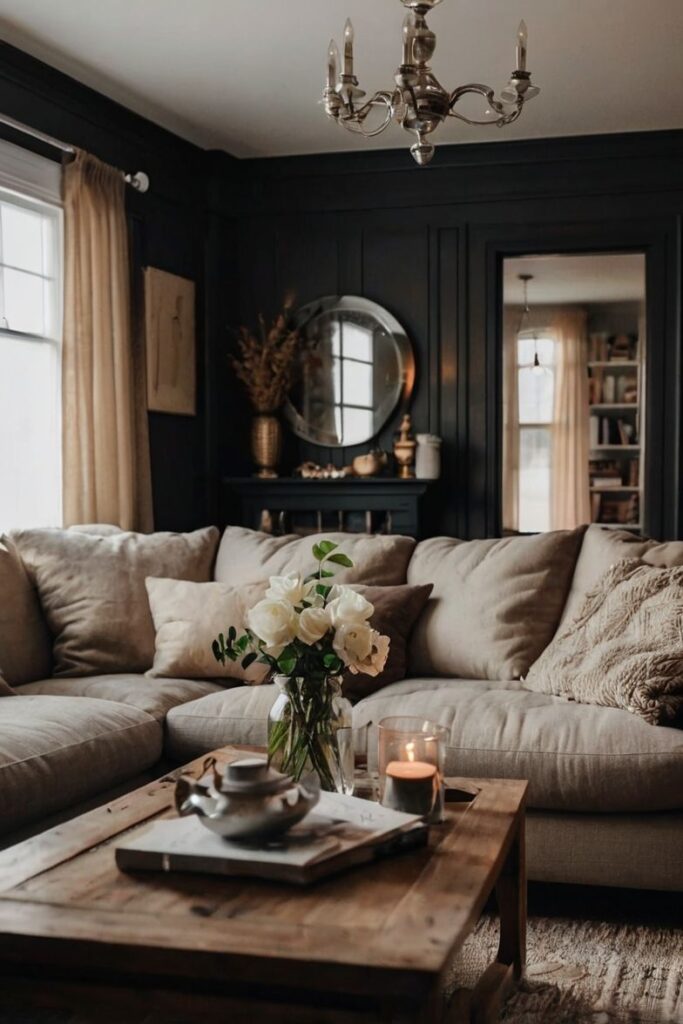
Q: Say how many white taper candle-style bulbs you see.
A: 4